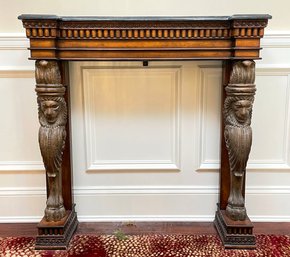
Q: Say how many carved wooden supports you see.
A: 2